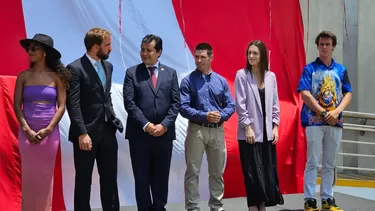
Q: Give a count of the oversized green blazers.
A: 0